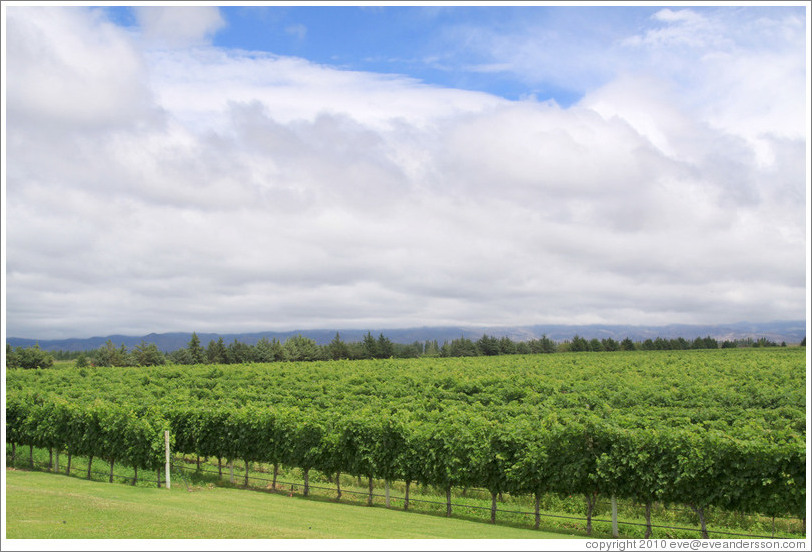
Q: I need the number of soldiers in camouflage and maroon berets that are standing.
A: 0